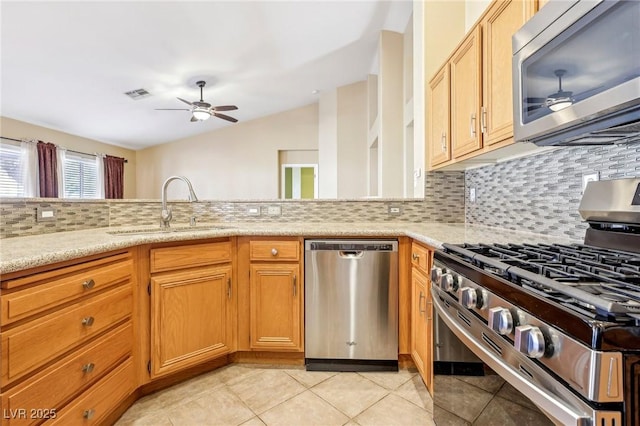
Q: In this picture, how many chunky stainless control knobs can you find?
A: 5